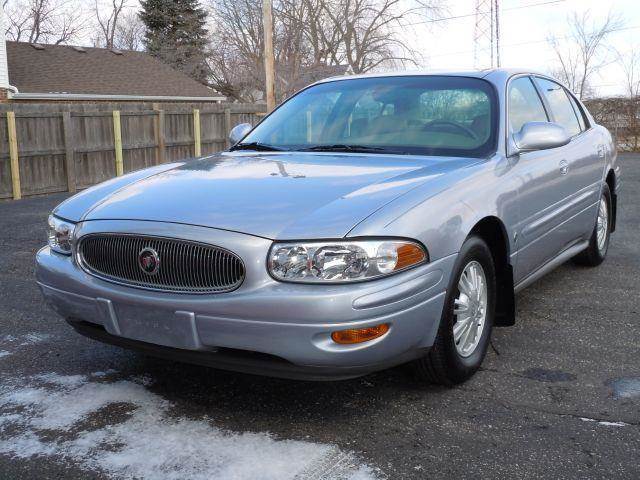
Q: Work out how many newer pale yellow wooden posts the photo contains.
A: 3